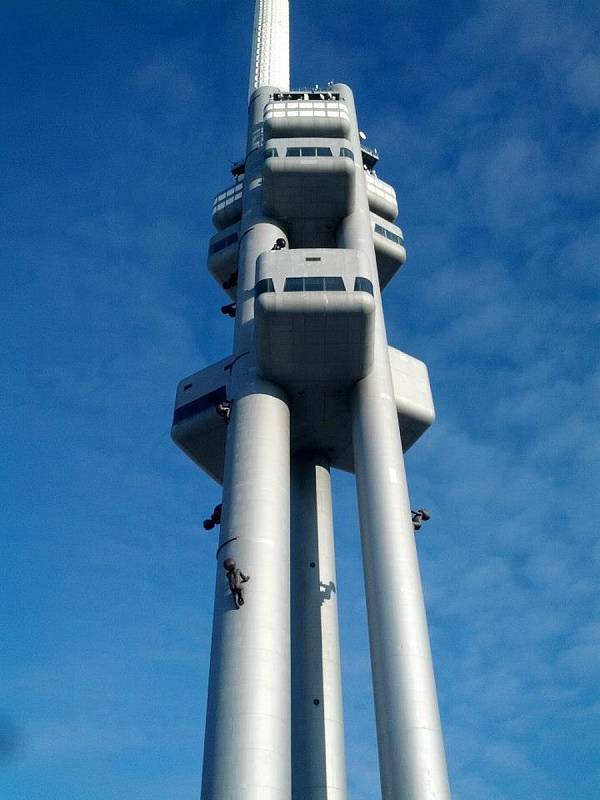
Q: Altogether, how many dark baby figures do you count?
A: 7